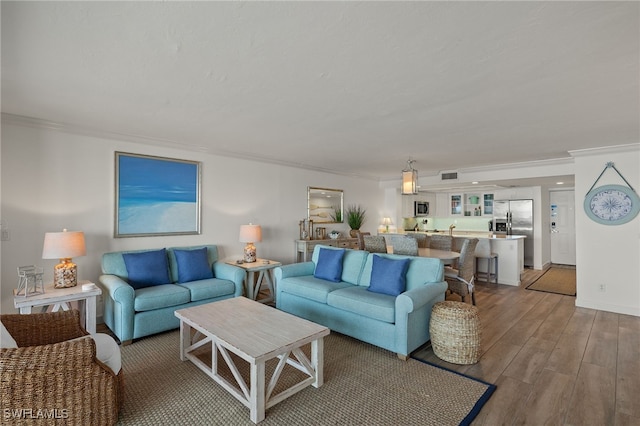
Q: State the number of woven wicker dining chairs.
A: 6